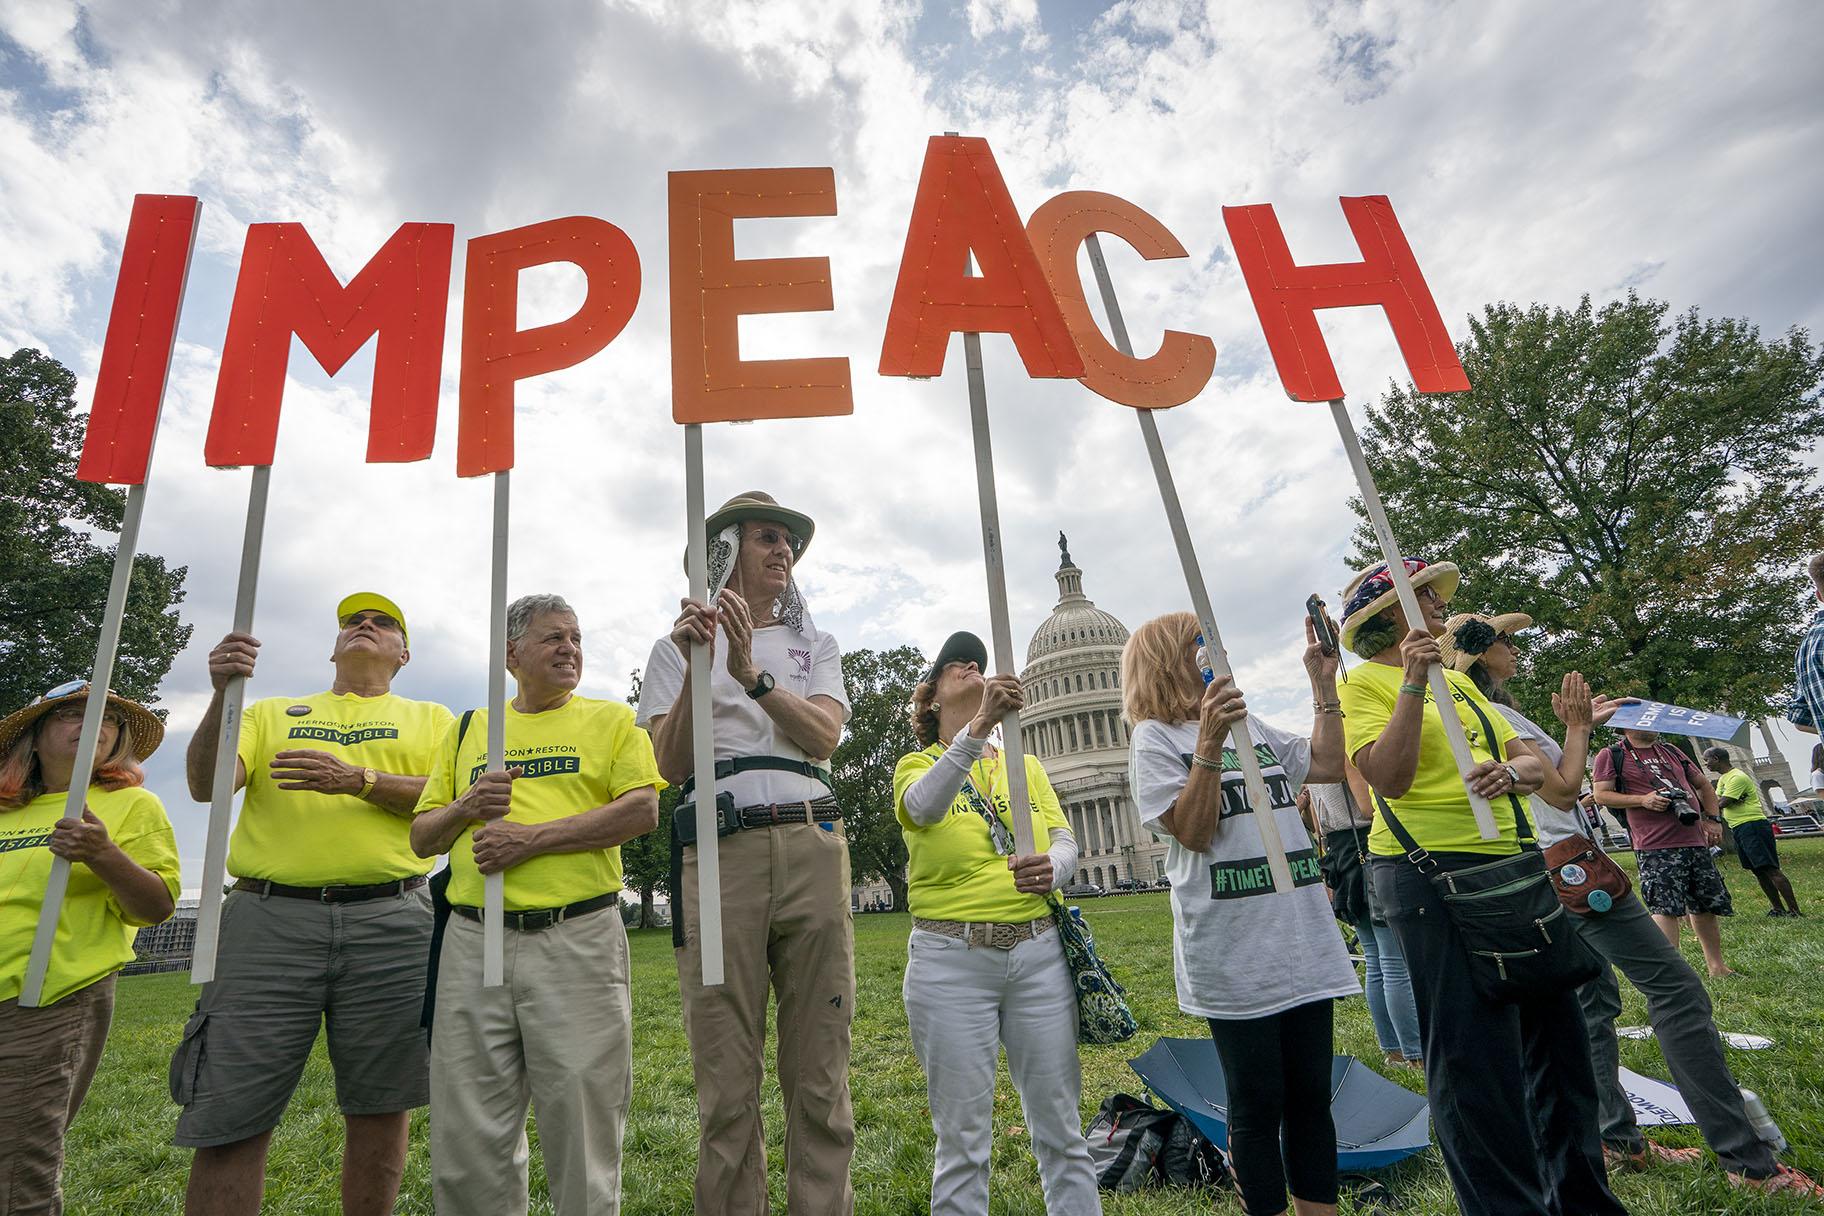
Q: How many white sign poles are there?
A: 7